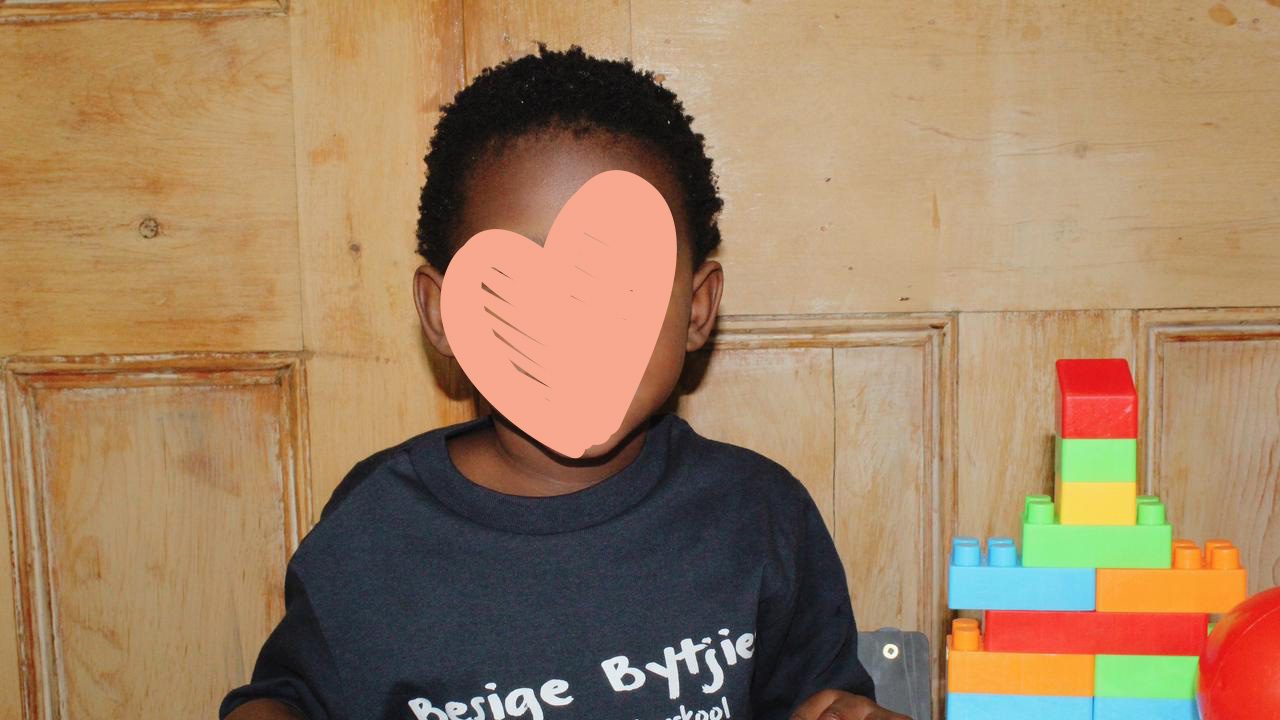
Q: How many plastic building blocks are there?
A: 11